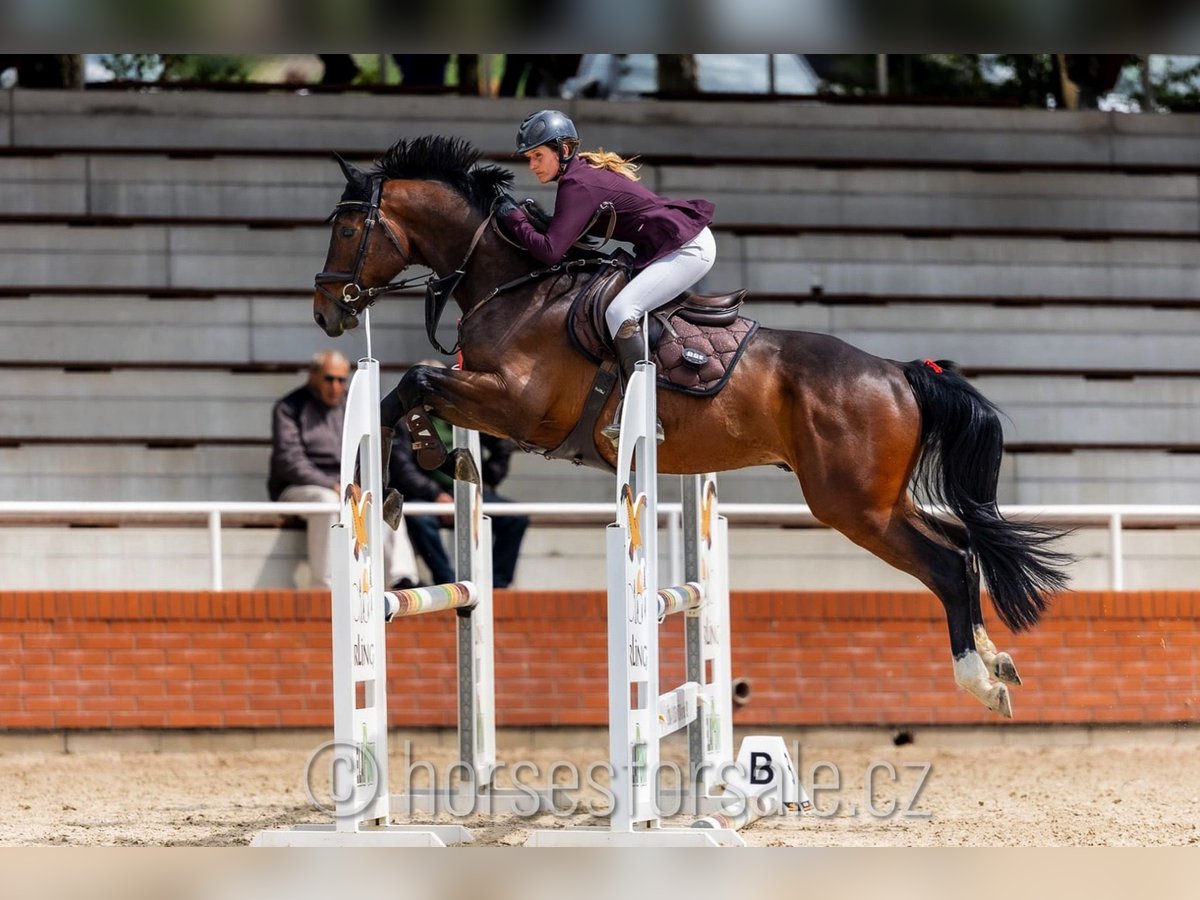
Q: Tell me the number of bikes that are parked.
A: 0